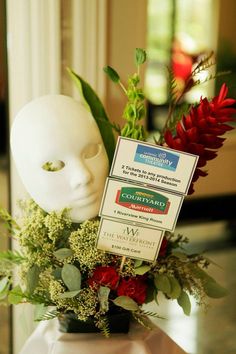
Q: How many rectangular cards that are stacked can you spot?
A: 3